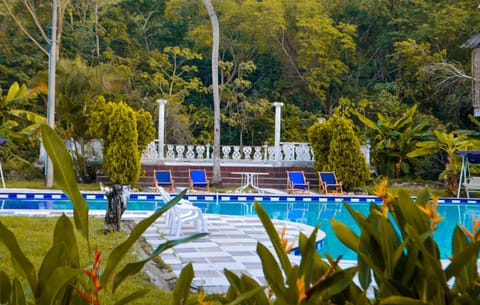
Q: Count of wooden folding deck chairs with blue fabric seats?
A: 4